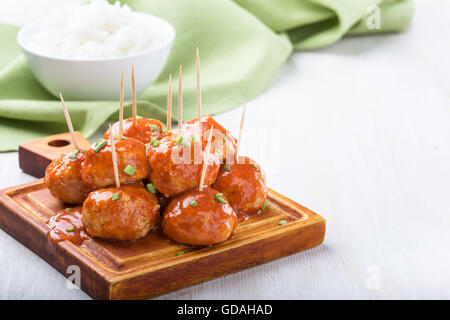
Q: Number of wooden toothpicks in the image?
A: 9